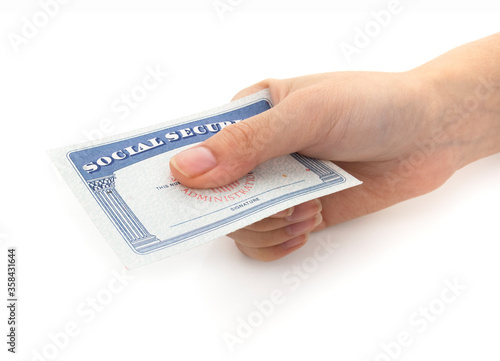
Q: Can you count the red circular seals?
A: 1